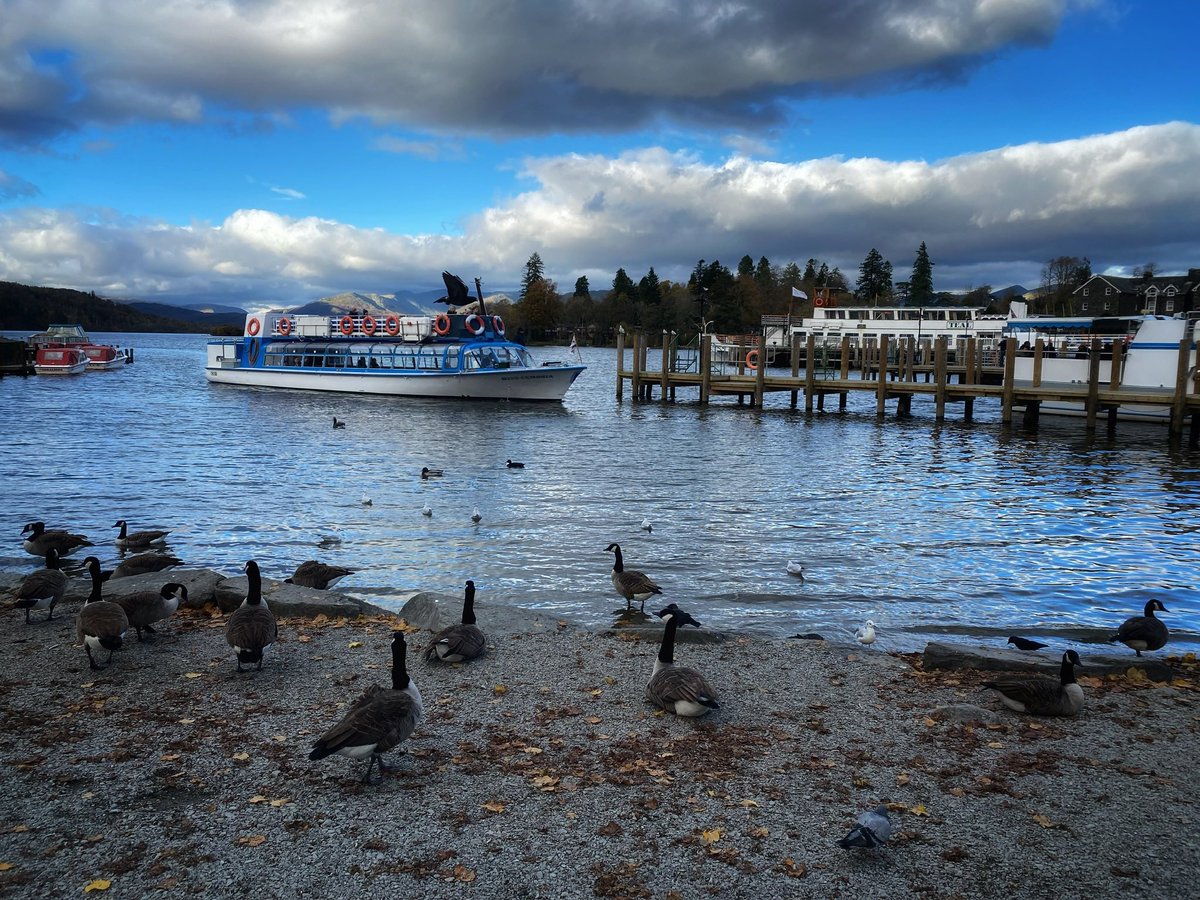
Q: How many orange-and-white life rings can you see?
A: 2